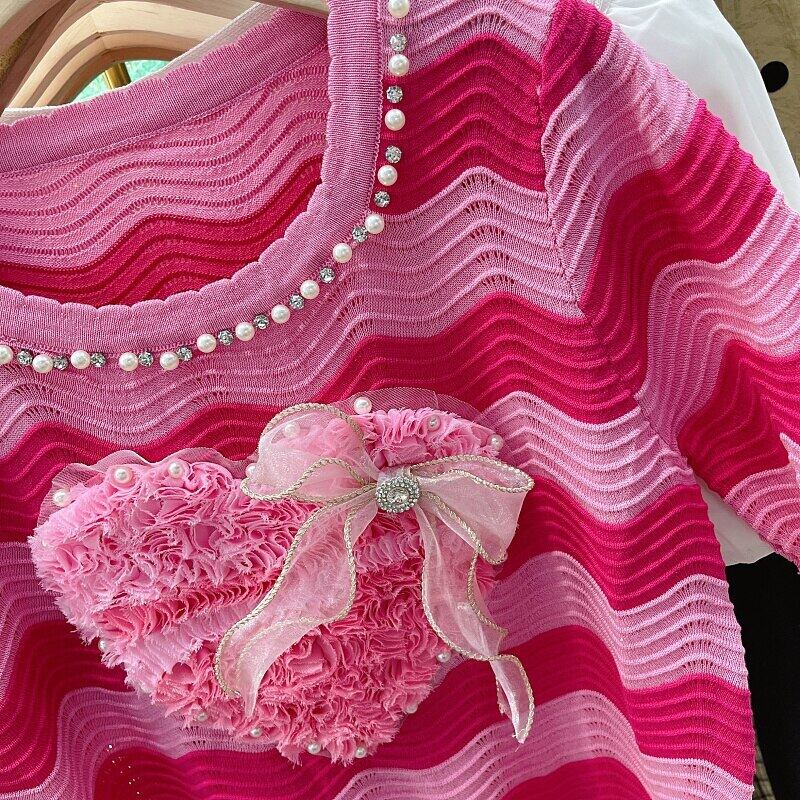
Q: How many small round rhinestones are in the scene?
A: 14